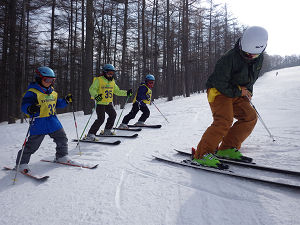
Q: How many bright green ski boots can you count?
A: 2